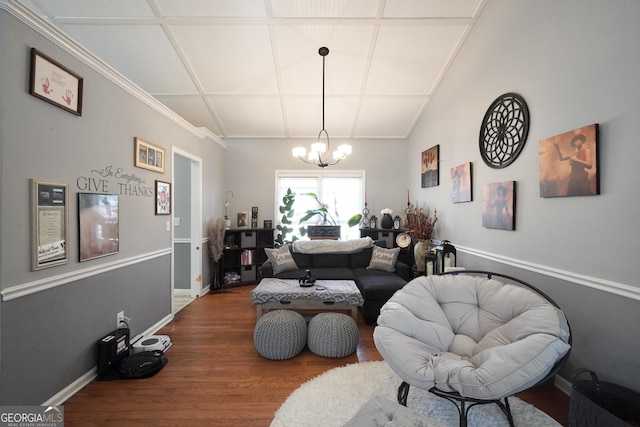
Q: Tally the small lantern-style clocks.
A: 2